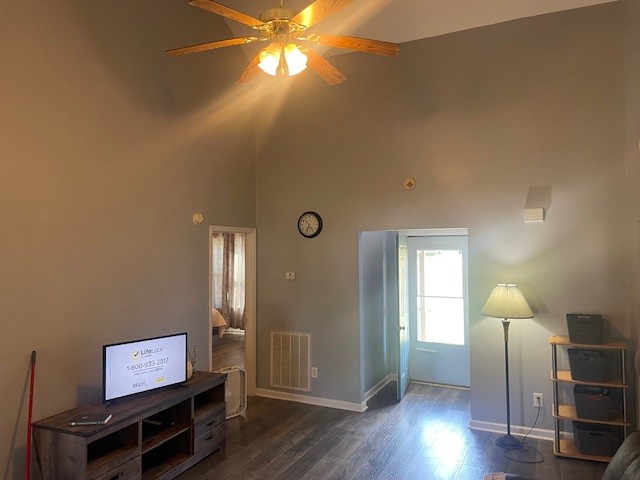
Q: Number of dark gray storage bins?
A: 4